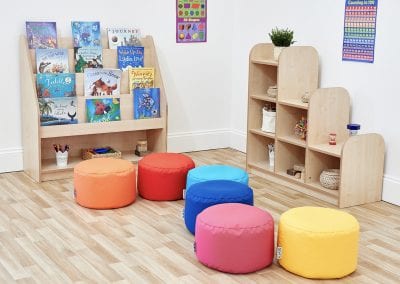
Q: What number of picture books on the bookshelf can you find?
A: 12